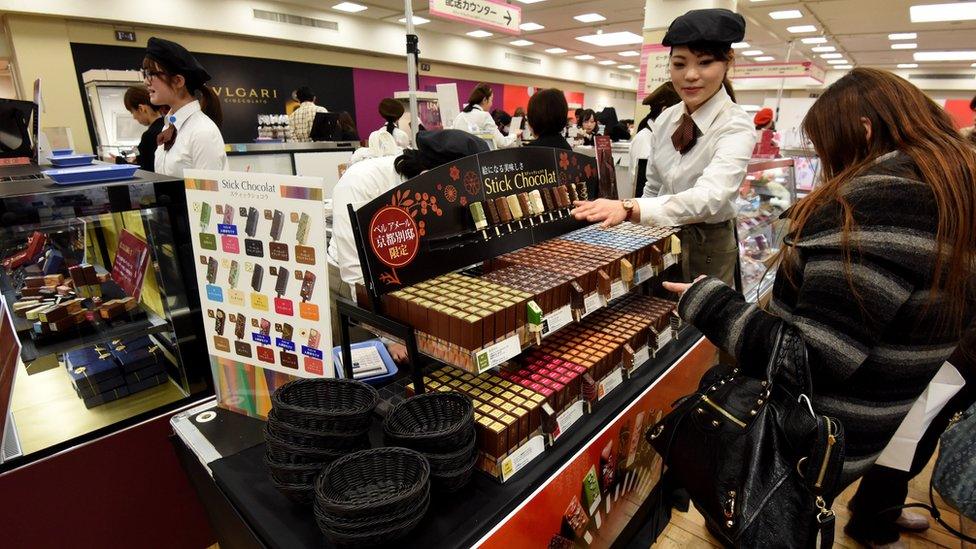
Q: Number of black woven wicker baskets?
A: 11